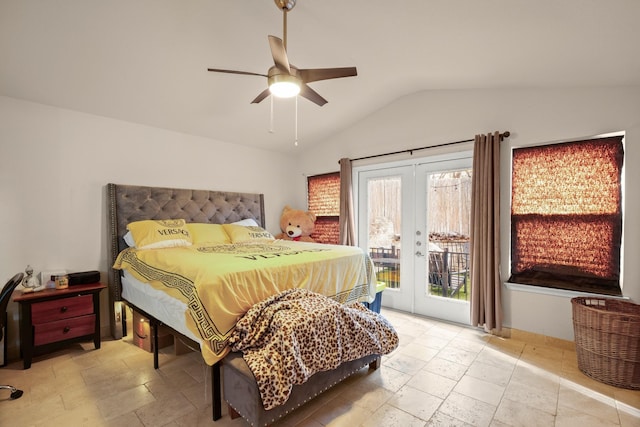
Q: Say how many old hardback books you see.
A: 0